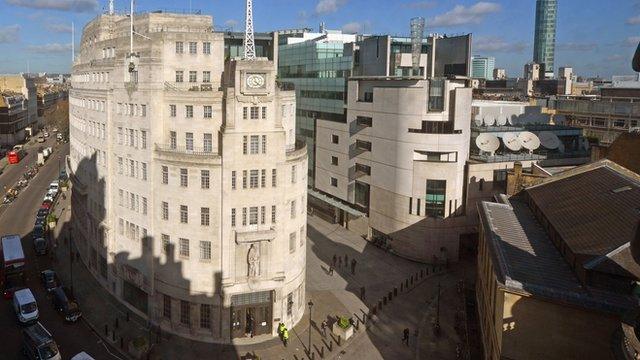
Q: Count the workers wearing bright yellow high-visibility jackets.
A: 2